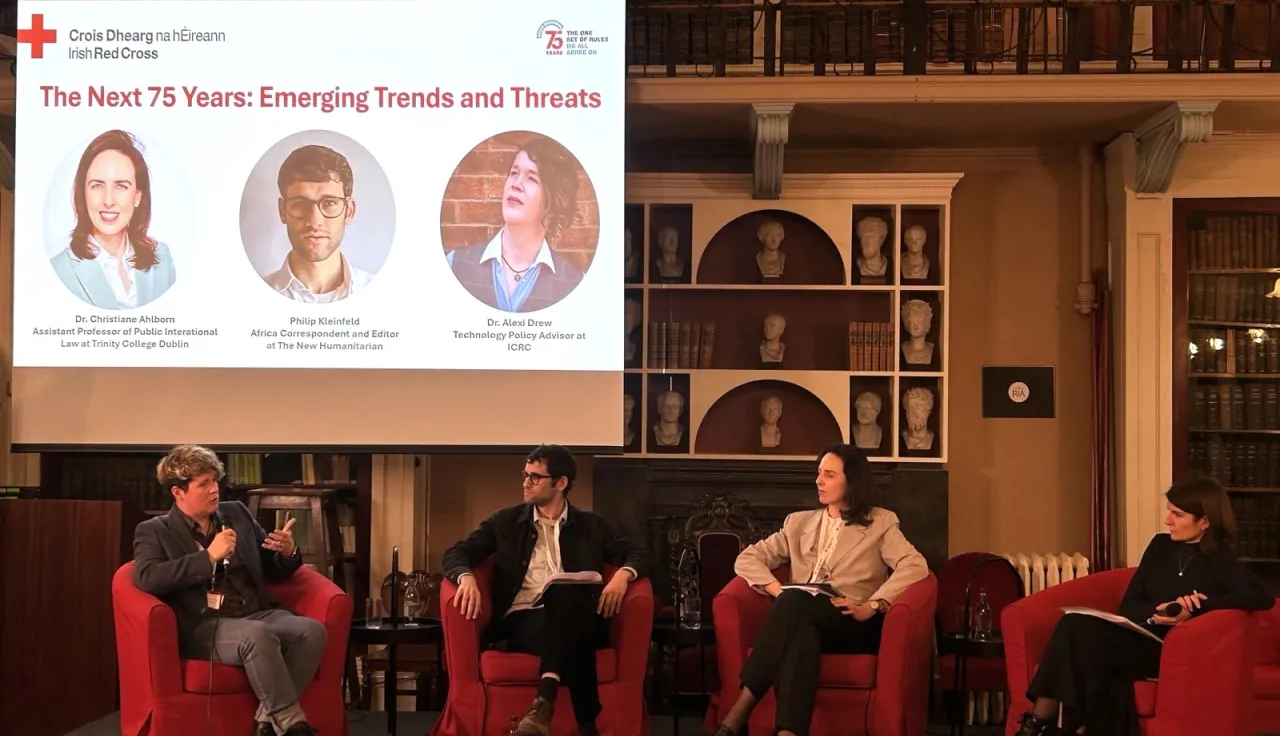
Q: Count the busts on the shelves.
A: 13